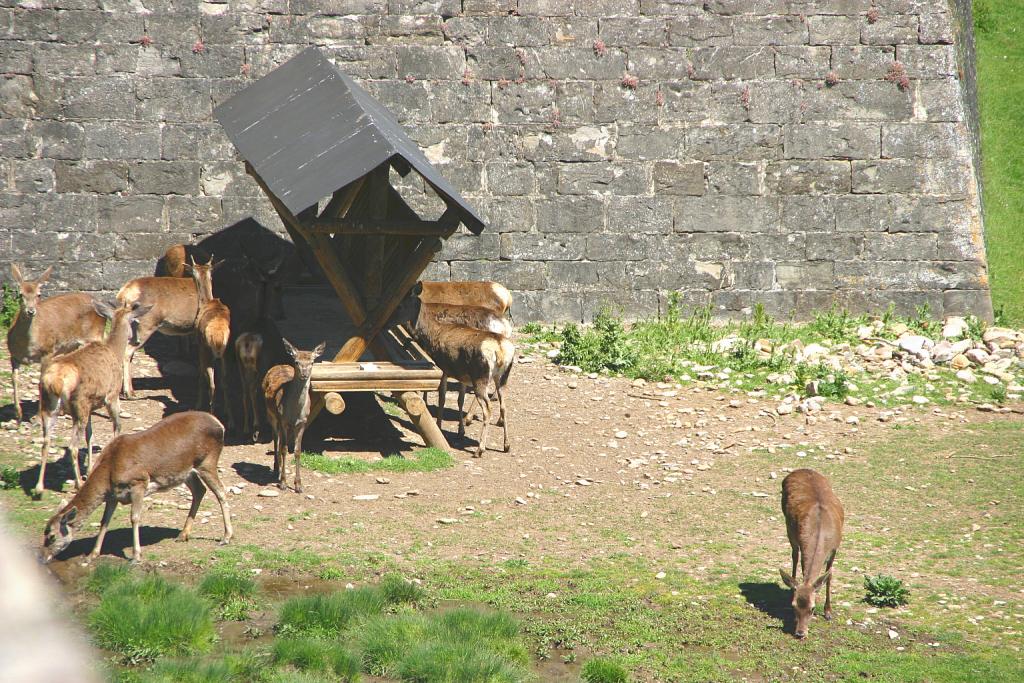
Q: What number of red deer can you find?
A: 12